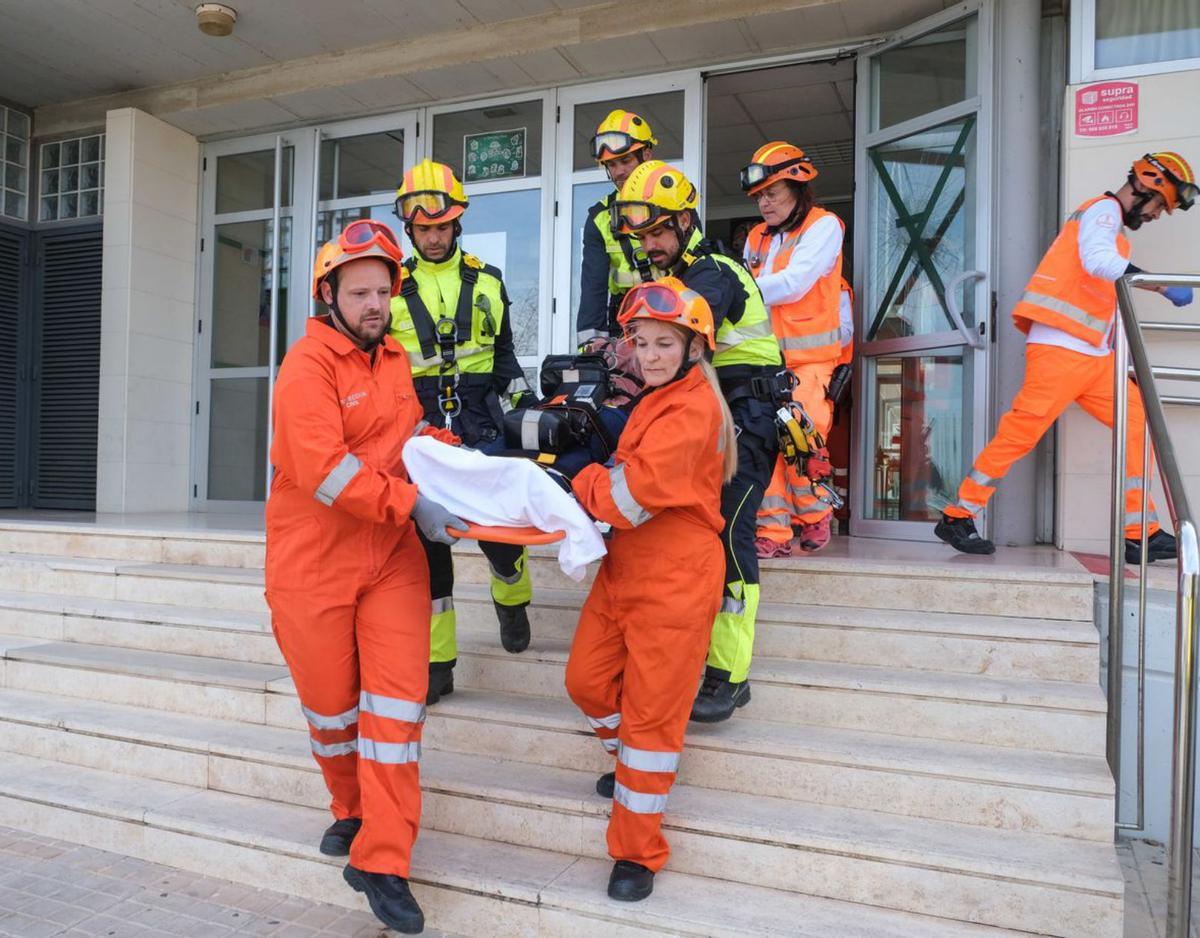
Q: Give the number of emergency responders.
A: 7